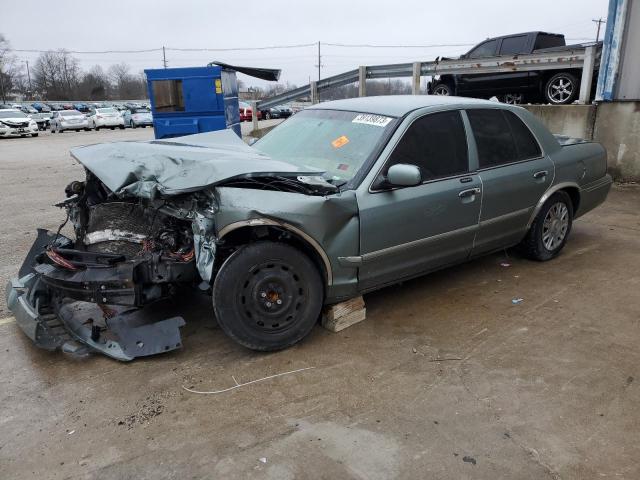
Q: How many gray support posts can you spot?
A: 5